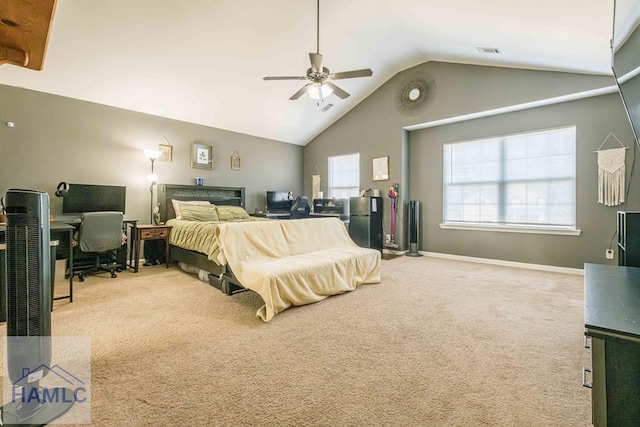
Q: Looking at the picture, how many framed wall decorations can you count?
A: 4